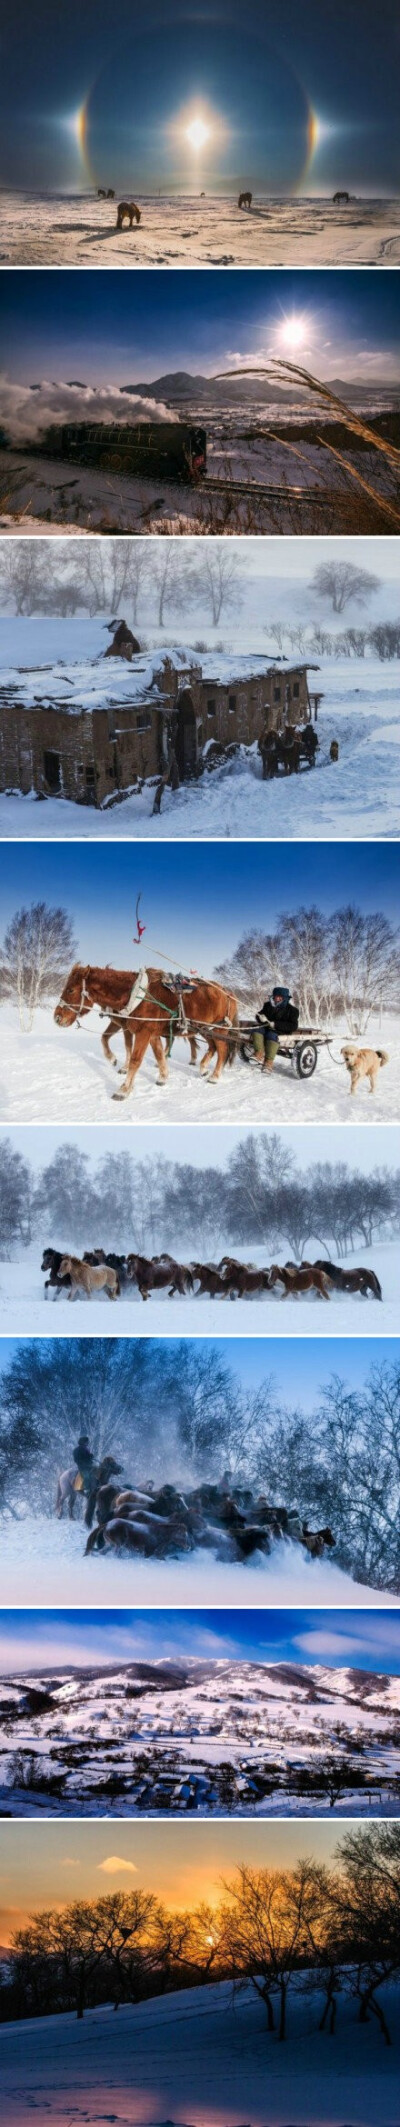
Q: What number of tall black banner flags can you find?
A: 0